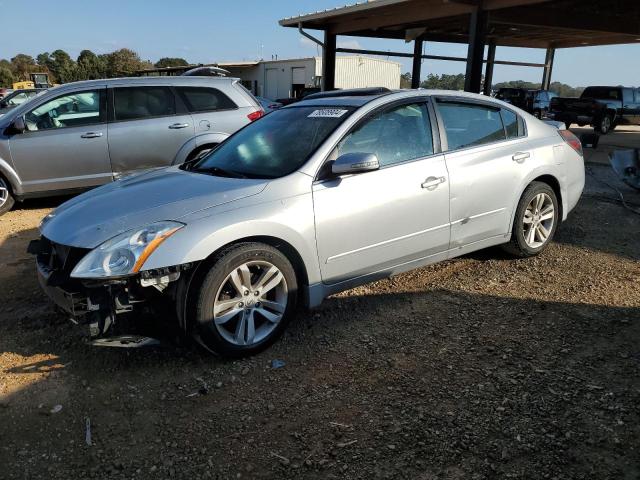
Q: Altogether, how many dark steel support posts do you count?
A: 5